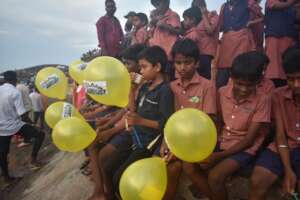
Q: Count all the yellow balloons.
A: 7